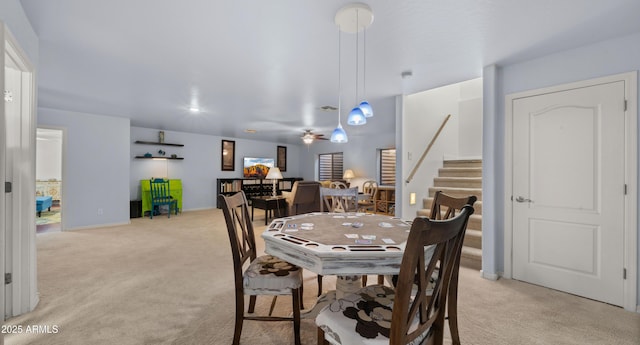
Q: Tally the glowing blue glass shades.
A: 3